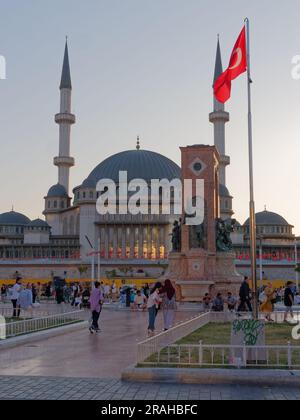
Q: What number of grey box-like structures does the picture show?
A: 1